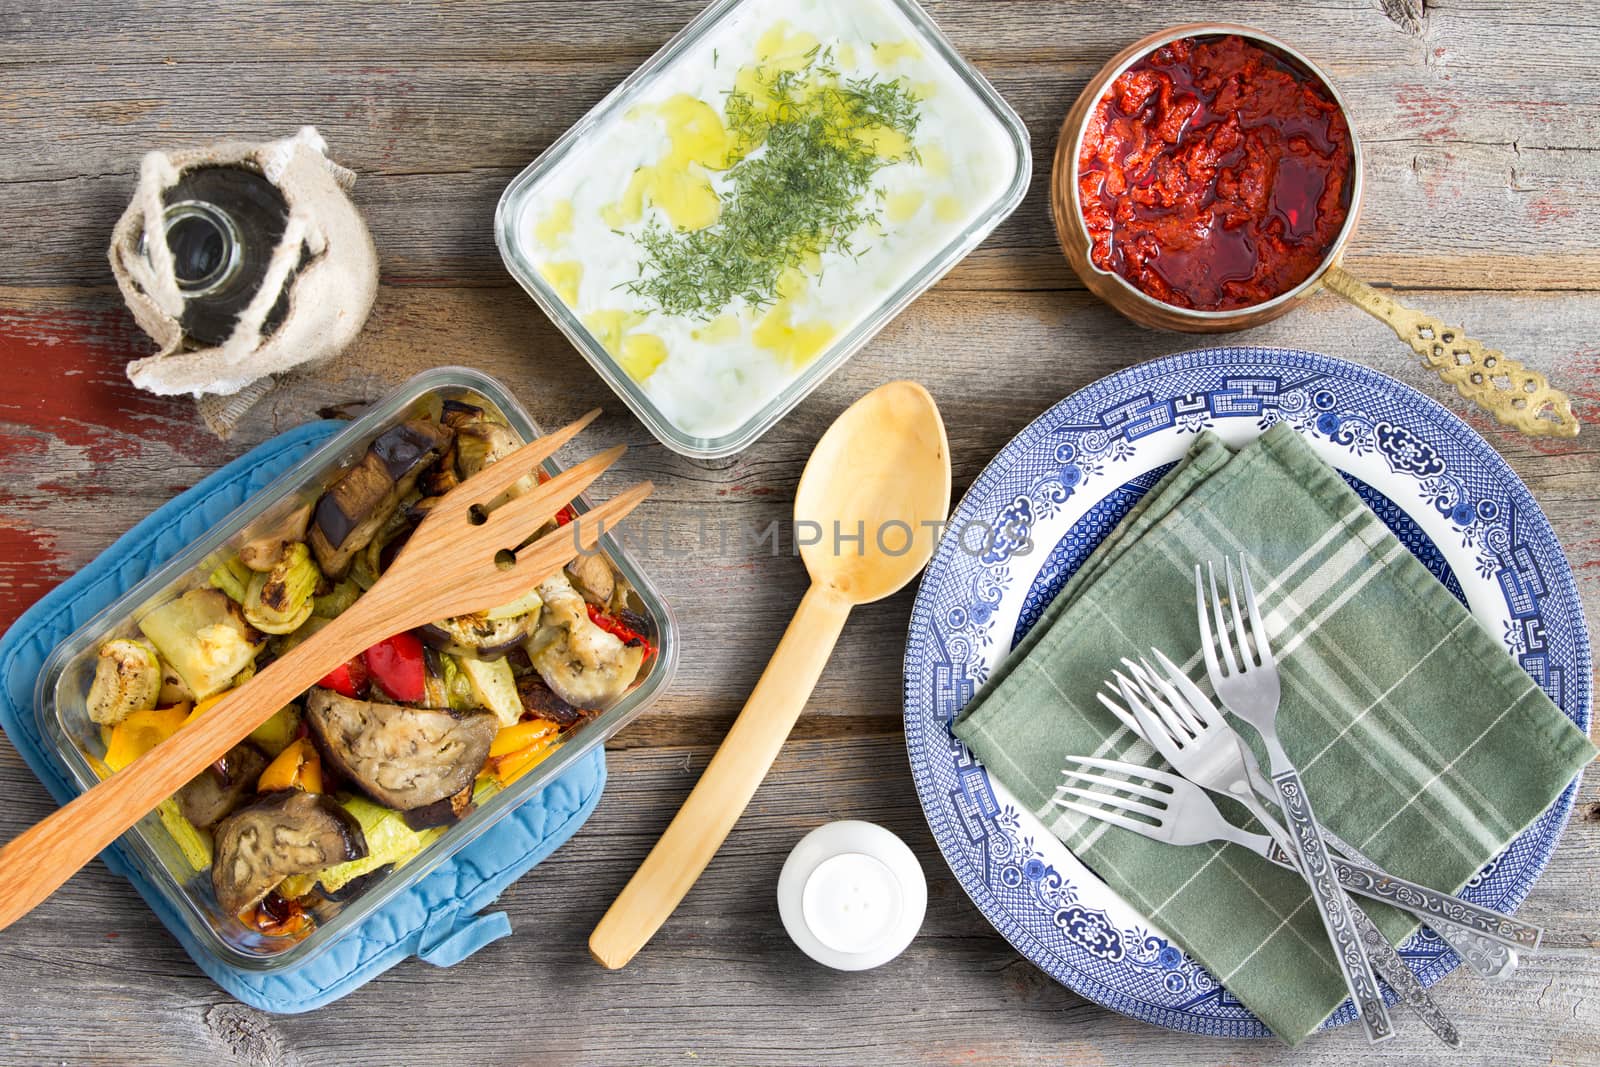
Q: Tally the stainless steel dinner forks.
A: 4